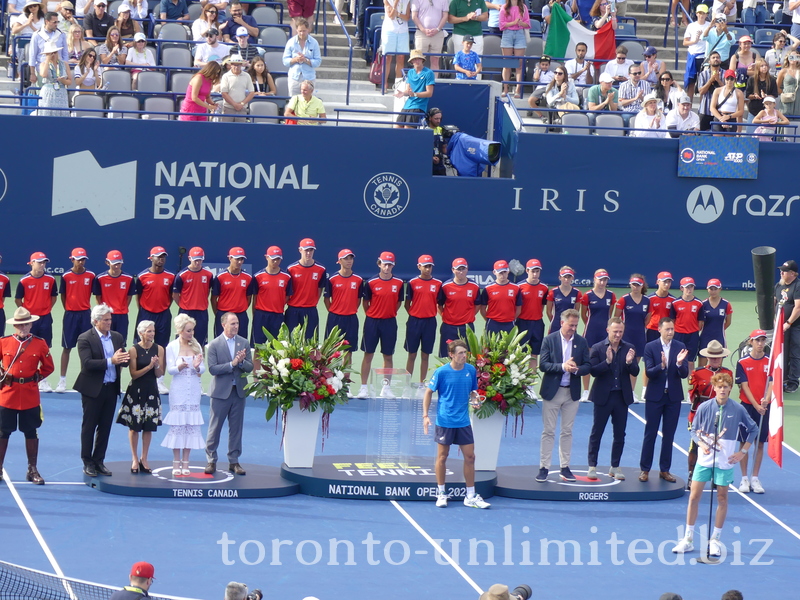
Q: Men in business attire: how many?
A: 5